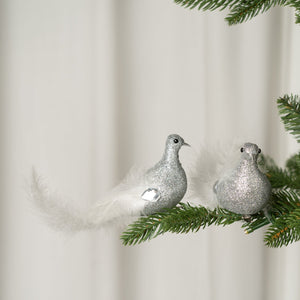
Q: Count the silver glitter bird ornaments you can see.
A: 2